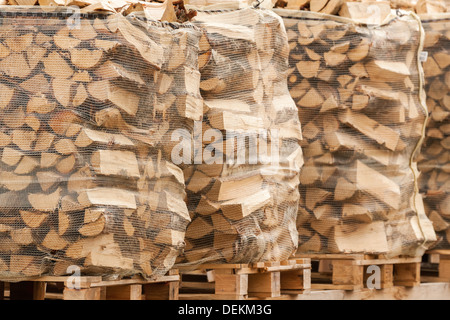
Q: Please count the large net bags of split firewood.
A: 4